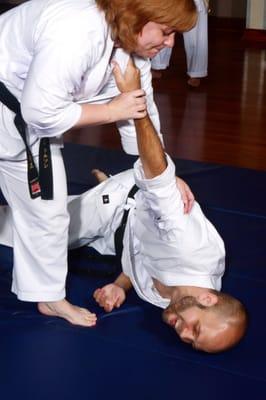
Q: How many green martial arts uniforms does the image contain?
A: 0